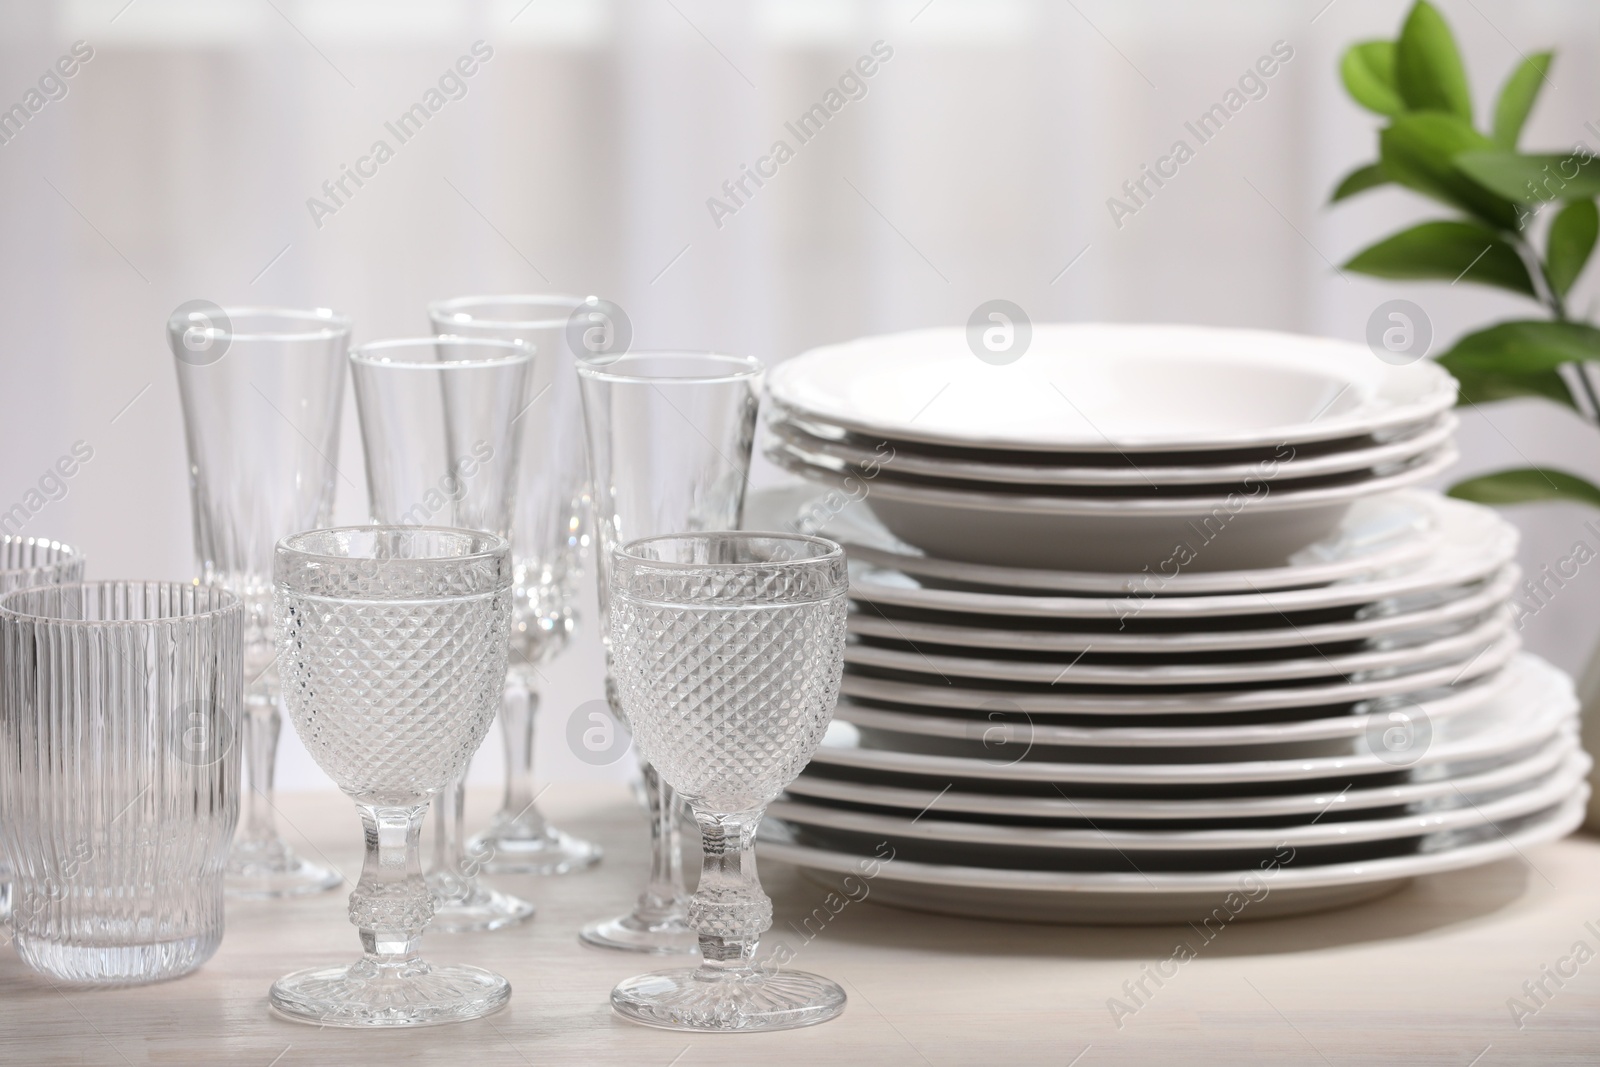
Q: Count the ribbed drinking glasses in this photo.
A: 2